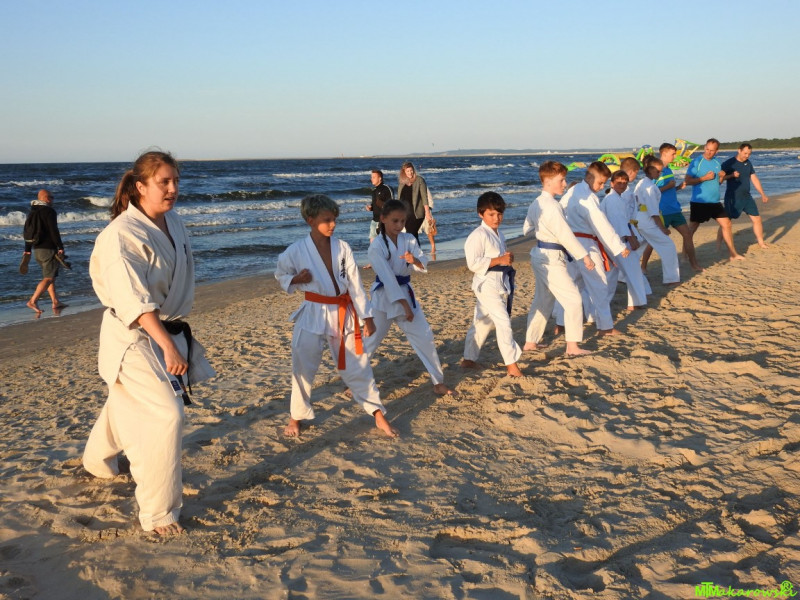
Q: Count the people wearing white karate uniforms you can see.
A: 9